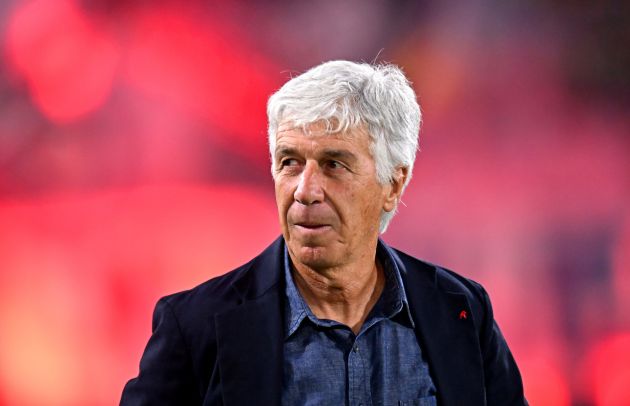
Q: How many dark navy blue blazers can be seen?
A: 1